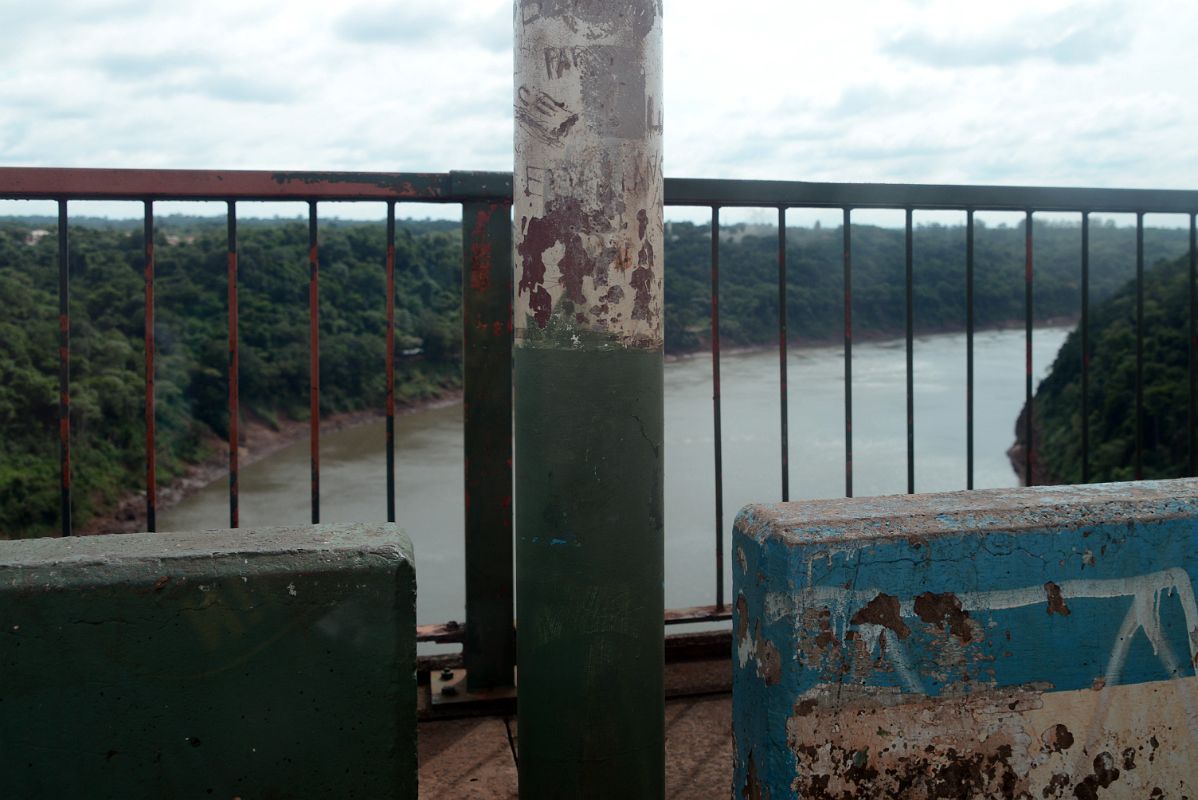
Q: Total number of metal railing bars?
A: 14